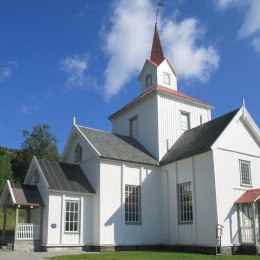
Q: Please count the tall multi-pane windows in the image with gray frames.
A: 3